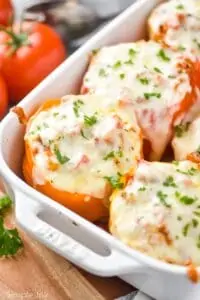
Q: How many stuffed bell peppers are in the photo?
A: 5